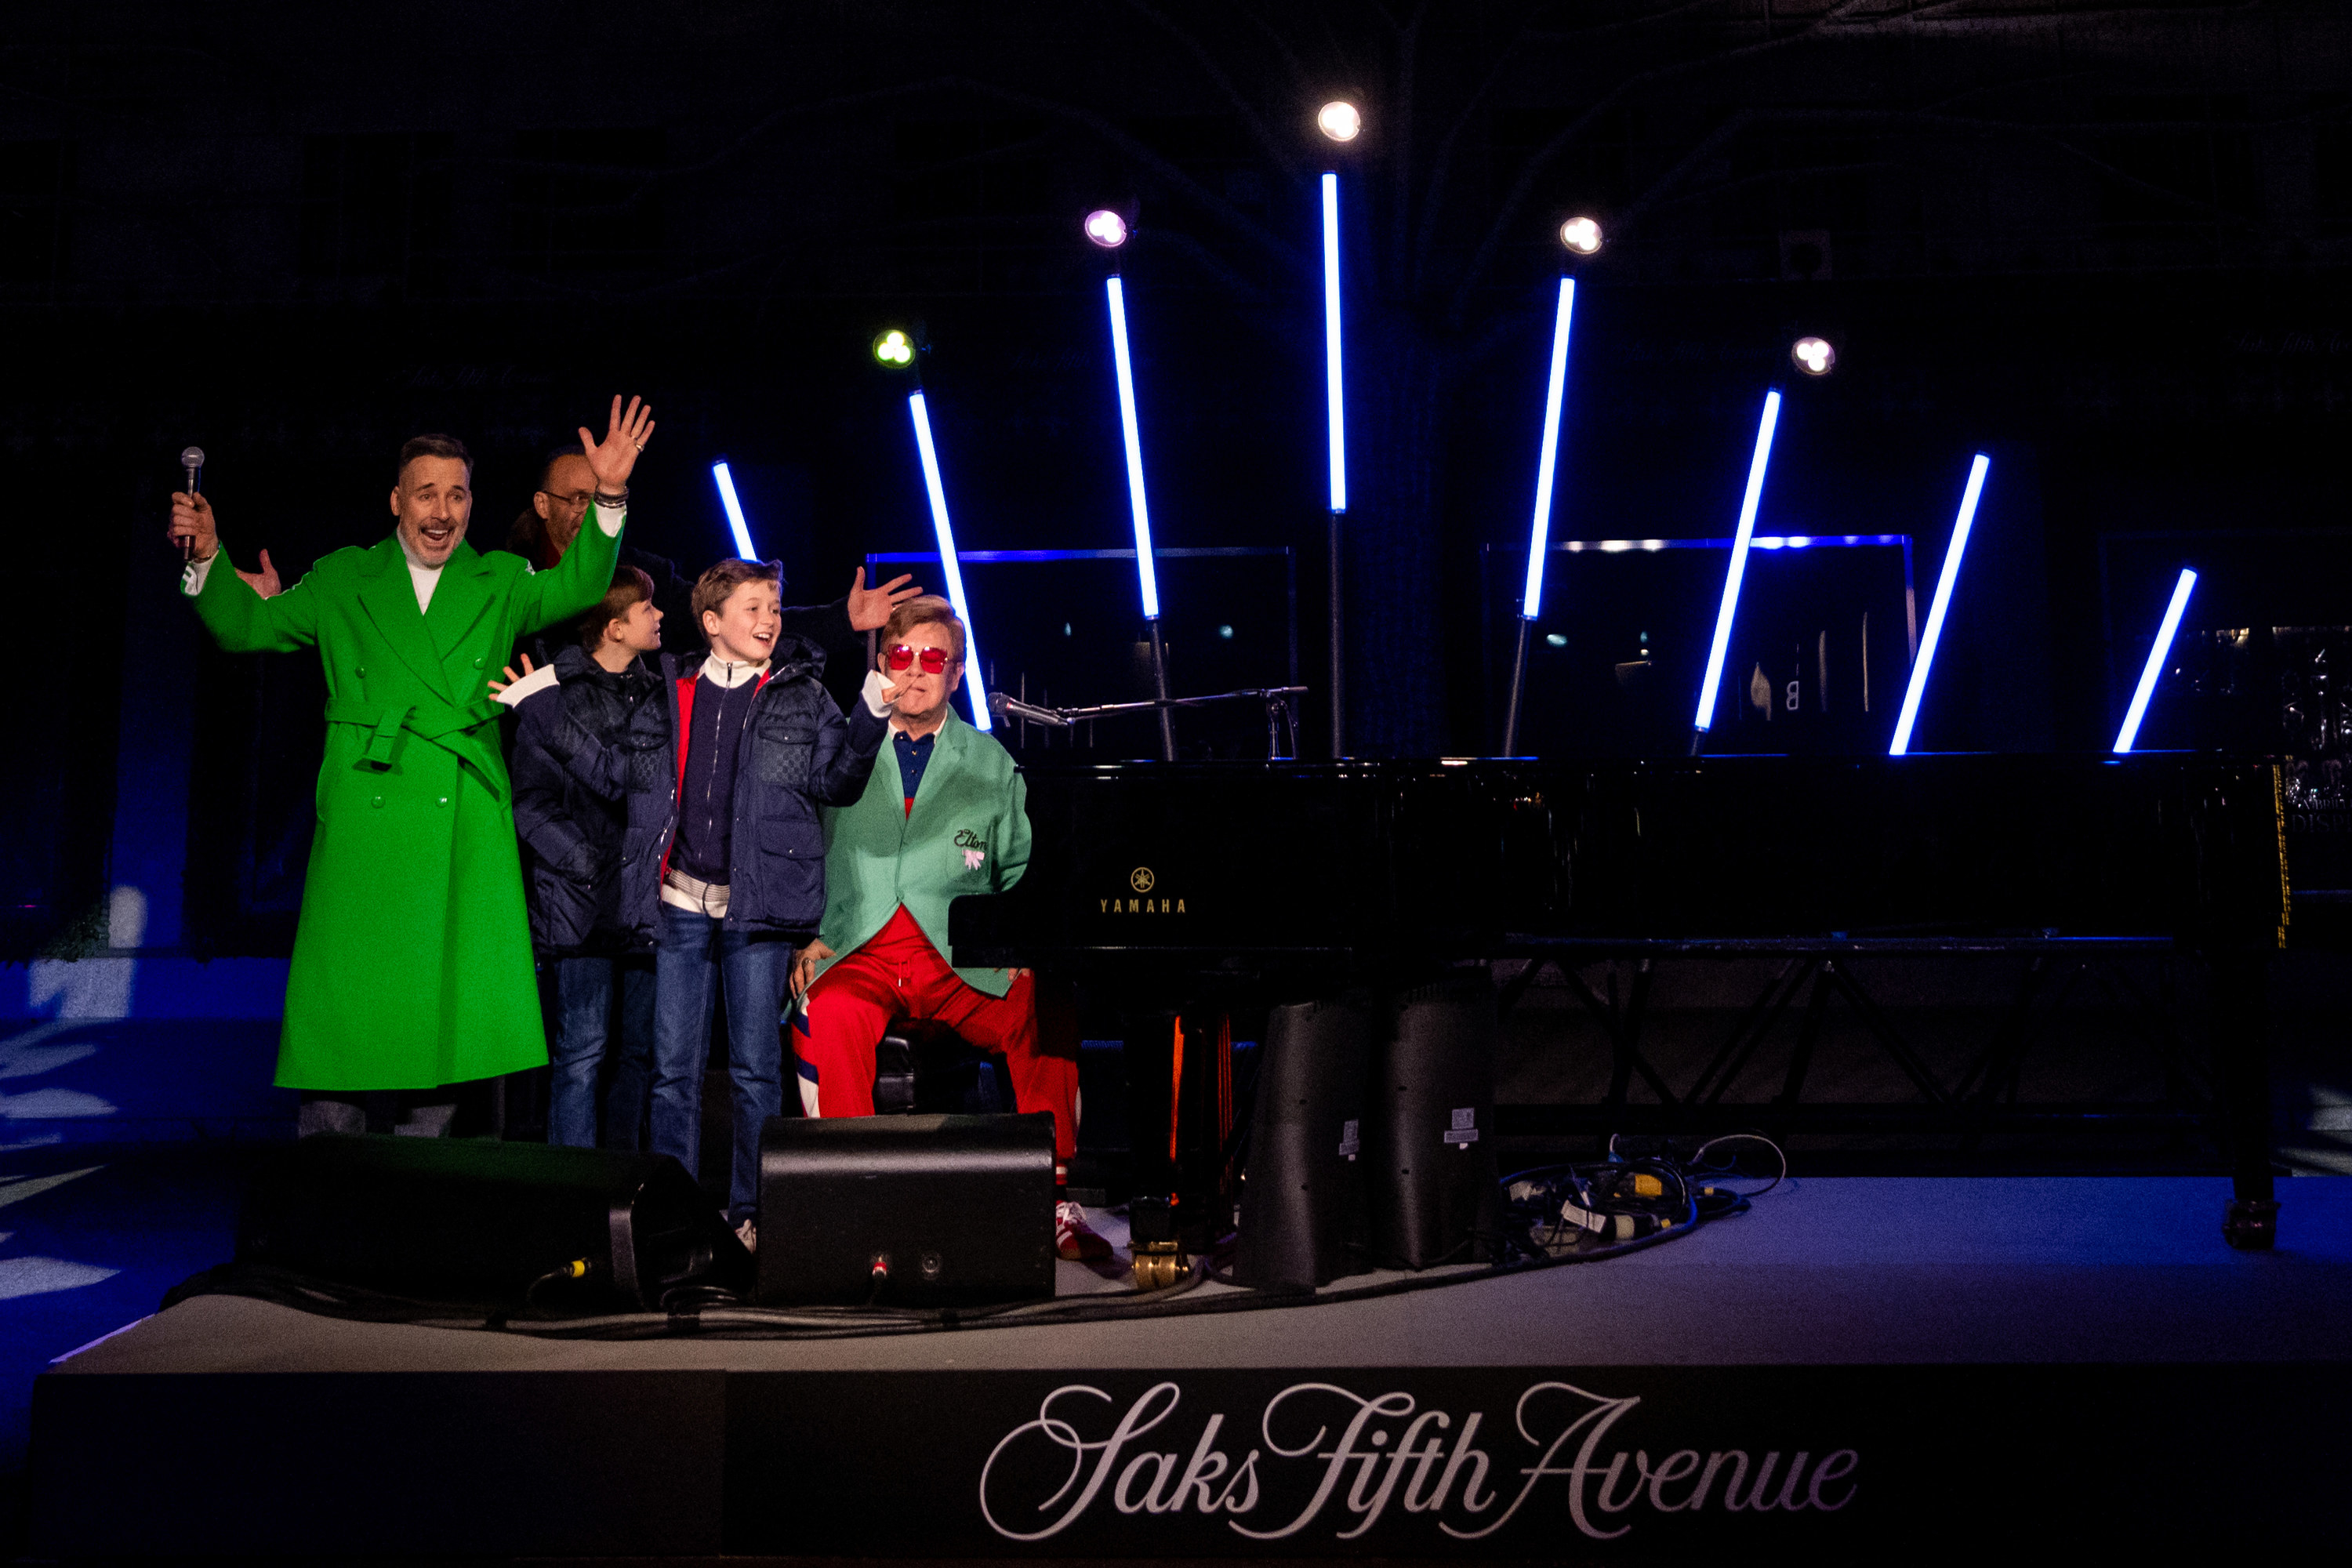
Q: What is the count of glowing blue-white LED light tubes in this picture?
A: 8